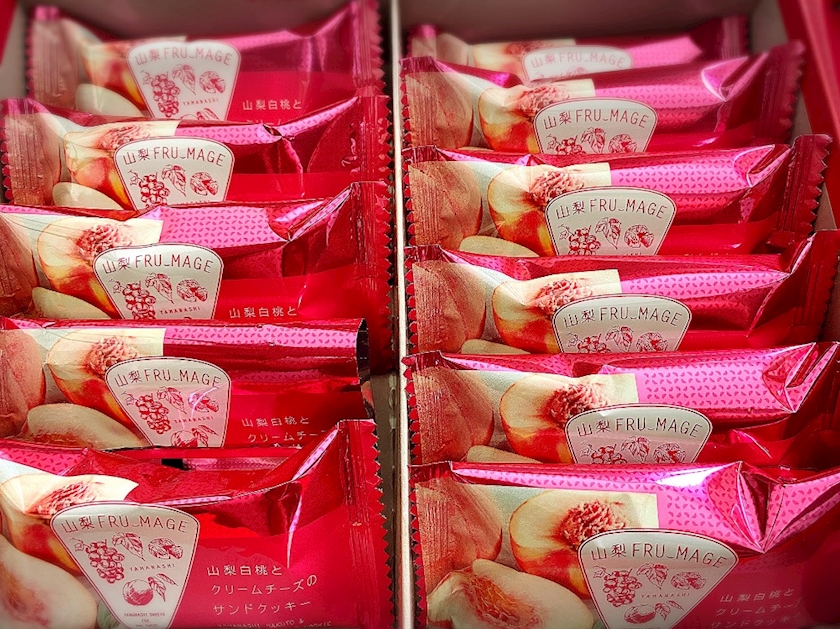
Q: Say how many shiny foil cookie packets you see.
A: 11